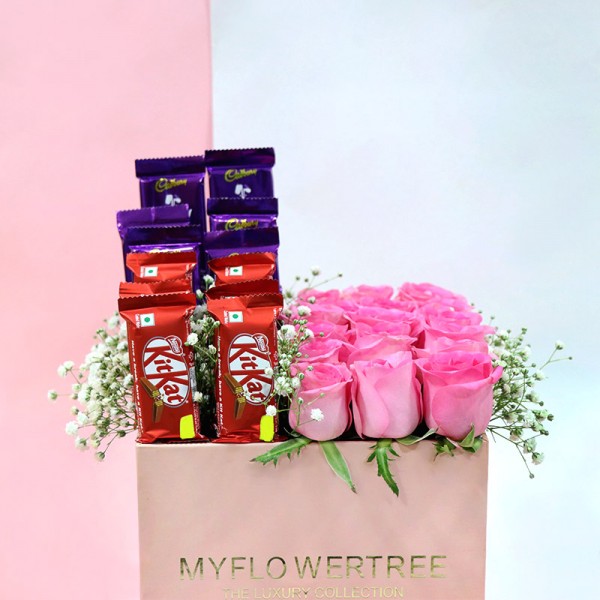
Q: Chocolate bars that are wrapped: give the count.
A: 12